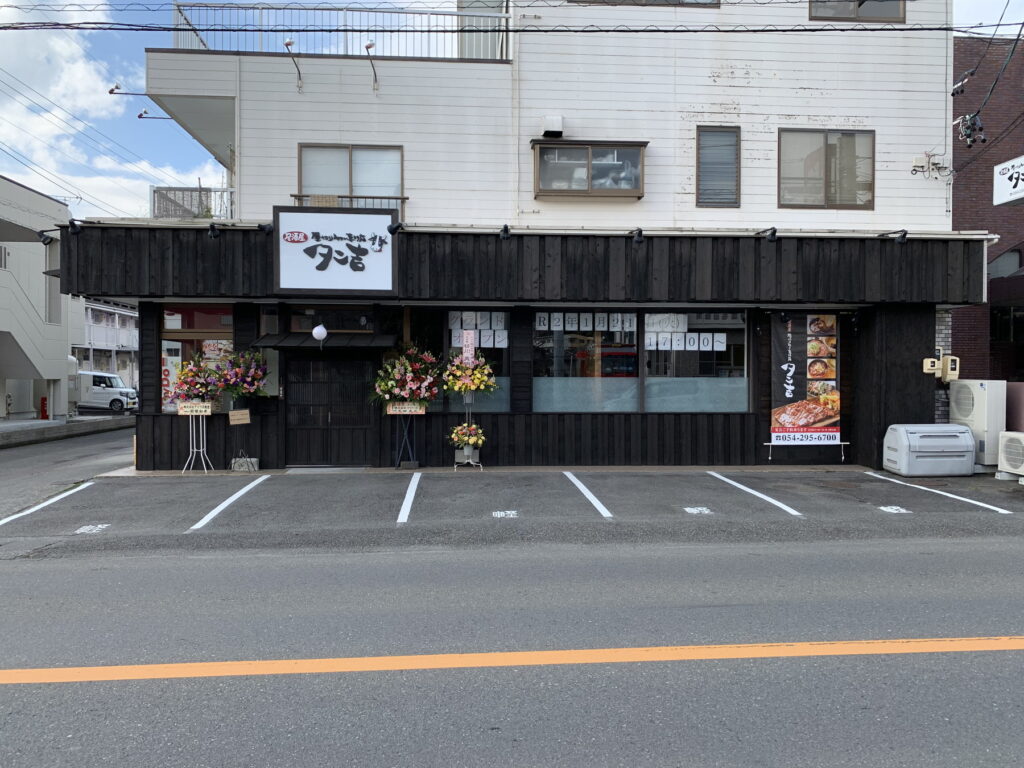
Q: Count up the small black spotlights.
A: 9